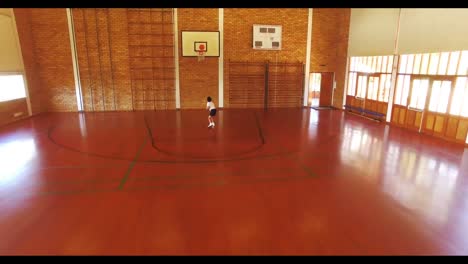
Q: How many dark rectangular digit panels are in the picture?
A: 4